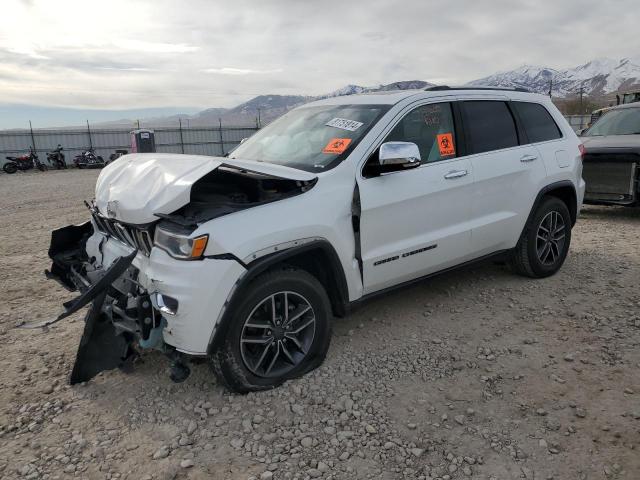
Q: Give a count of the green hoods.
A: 0